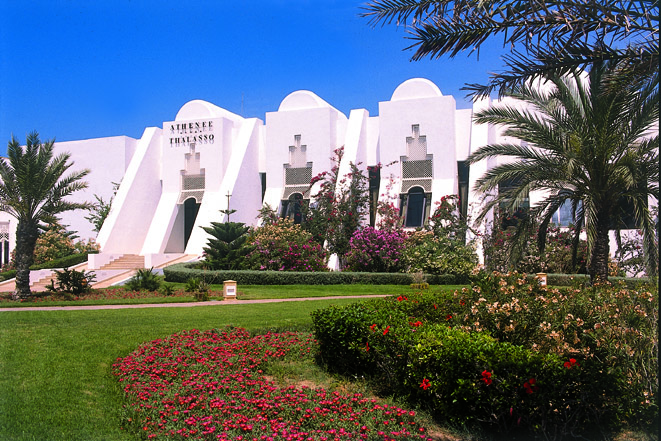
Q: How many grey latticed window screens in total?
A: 3